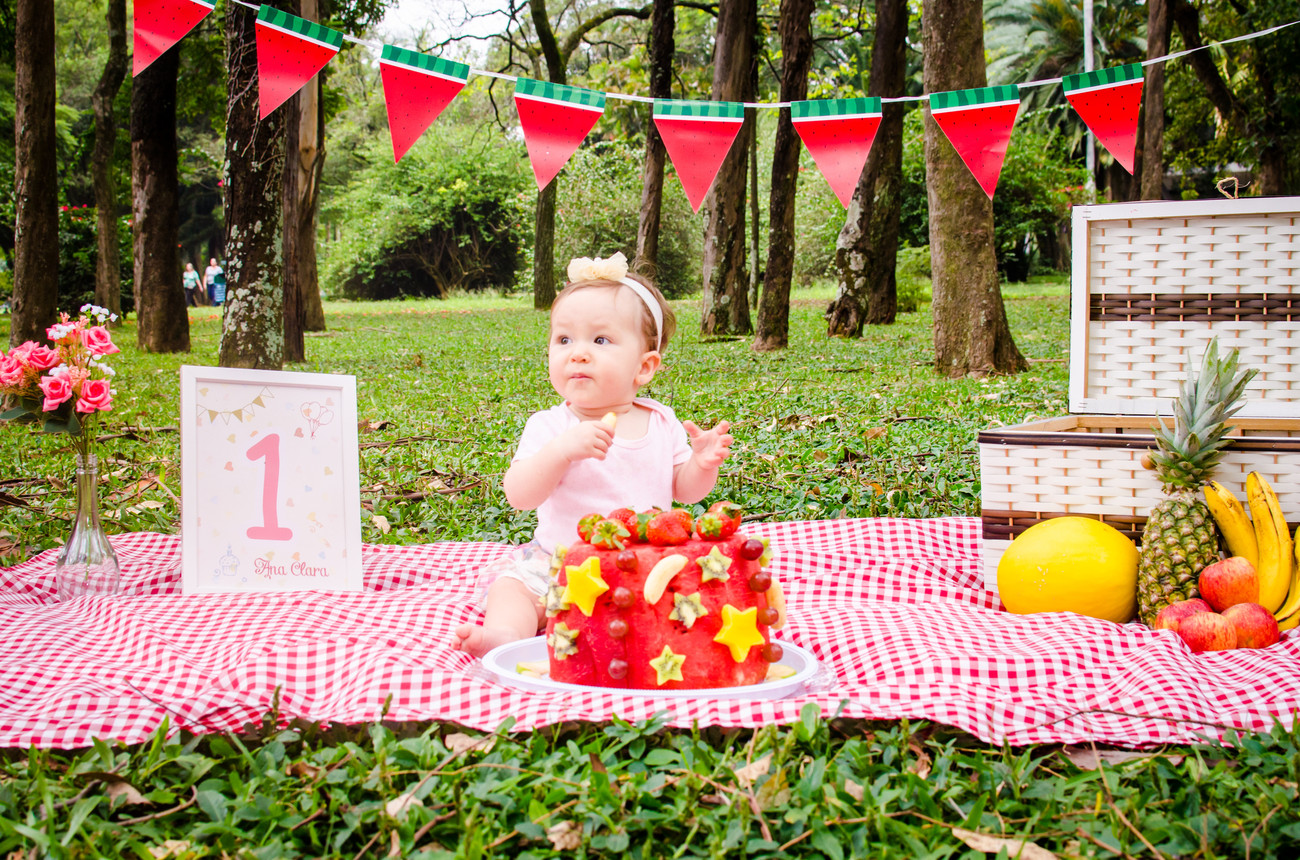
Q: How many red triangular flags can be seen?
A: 8